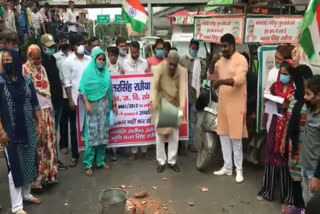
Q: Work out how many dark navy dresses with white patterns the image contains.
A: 1